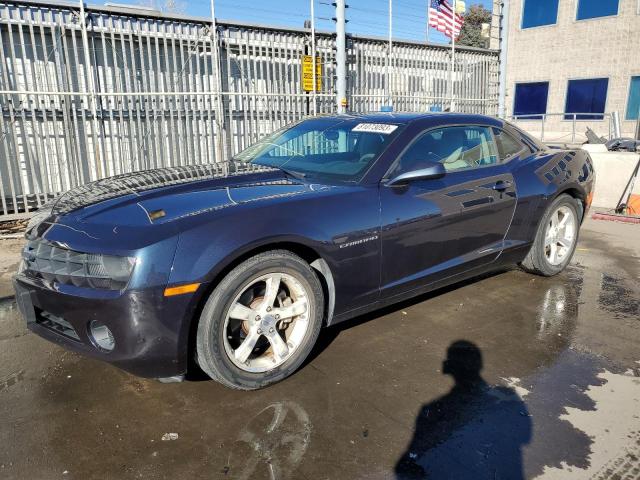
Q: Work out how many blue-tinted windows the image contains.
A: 5